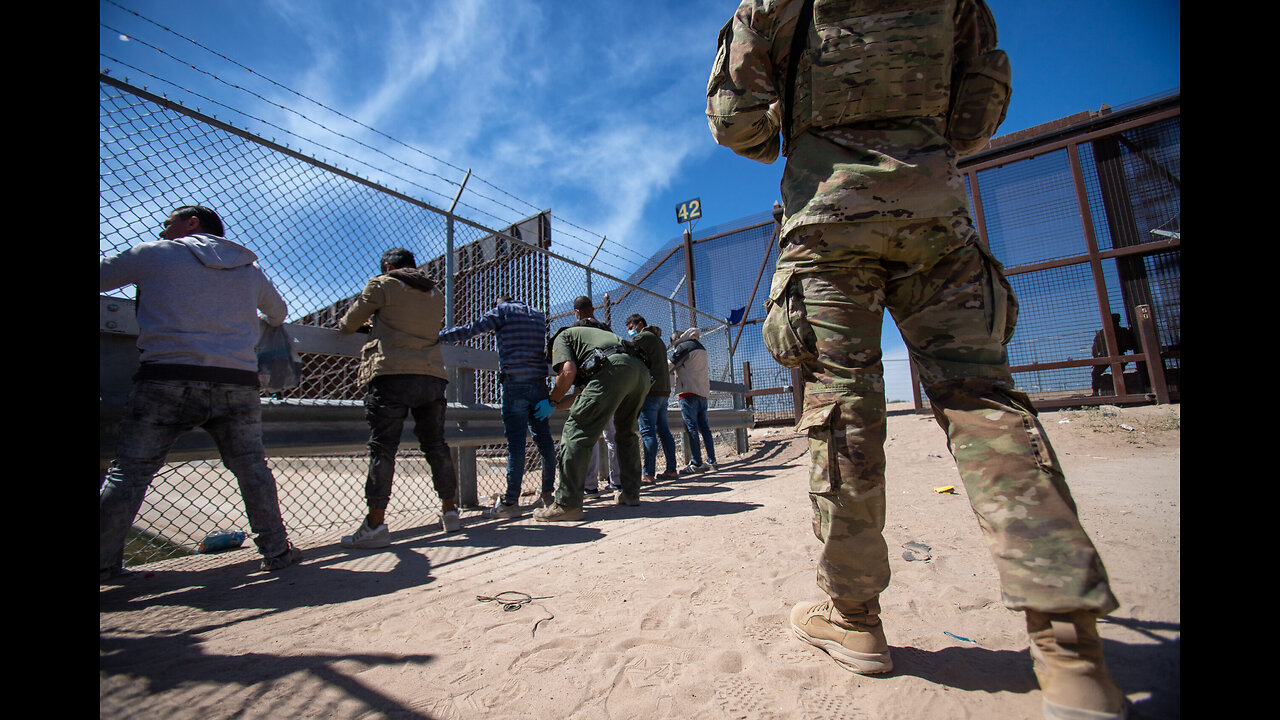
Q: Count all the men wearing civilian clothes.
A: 6